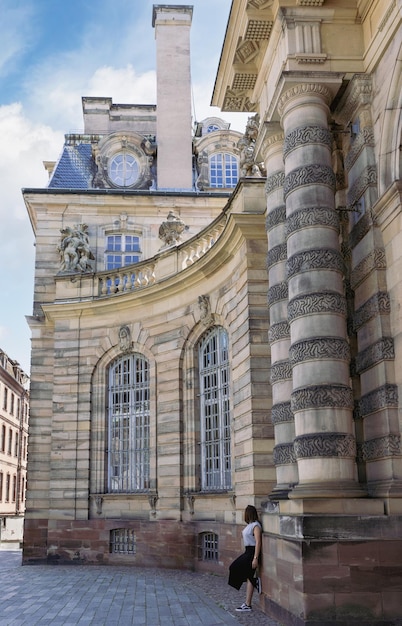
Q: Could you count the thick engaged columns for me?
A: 2